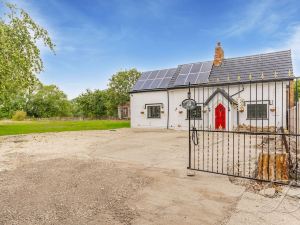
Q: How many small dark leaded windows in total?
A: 3